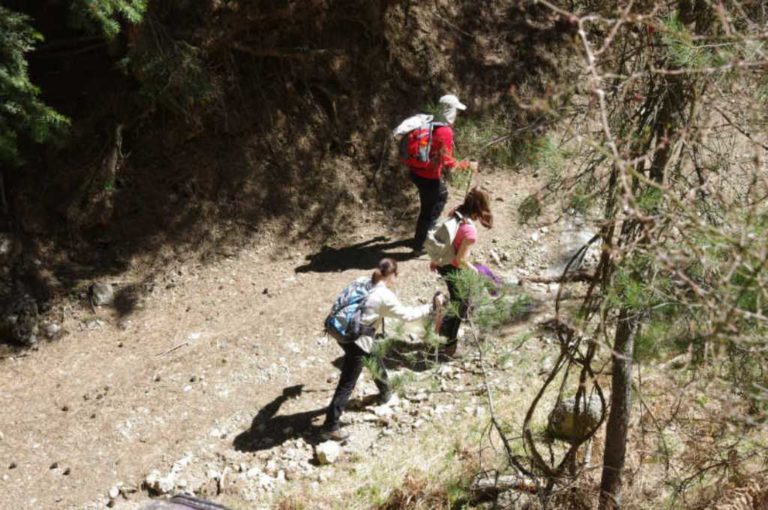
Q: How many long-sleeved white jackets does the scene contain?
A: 1